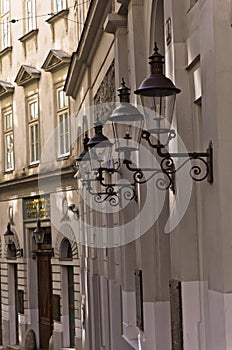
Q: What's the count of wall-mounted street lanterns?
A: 6